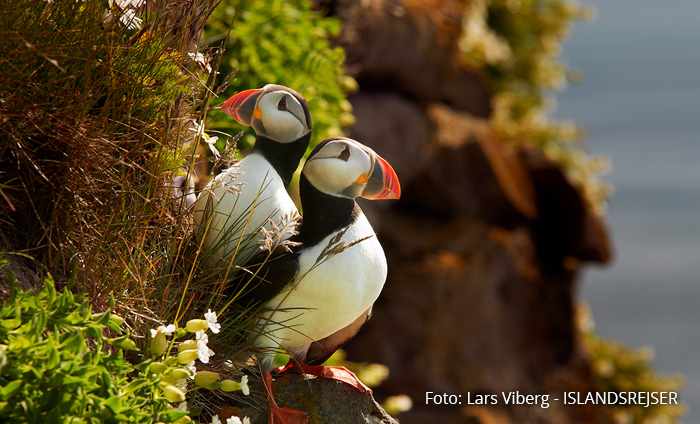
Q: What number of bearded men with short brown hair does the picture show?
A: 0